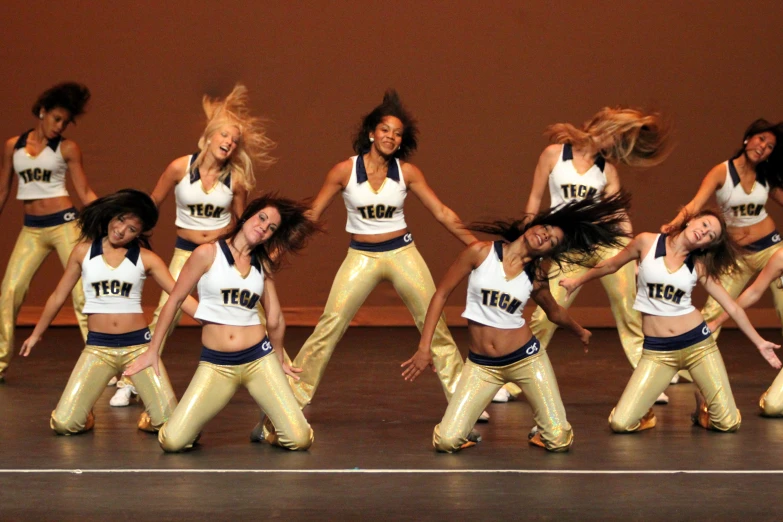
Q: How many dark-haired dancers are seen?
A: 7